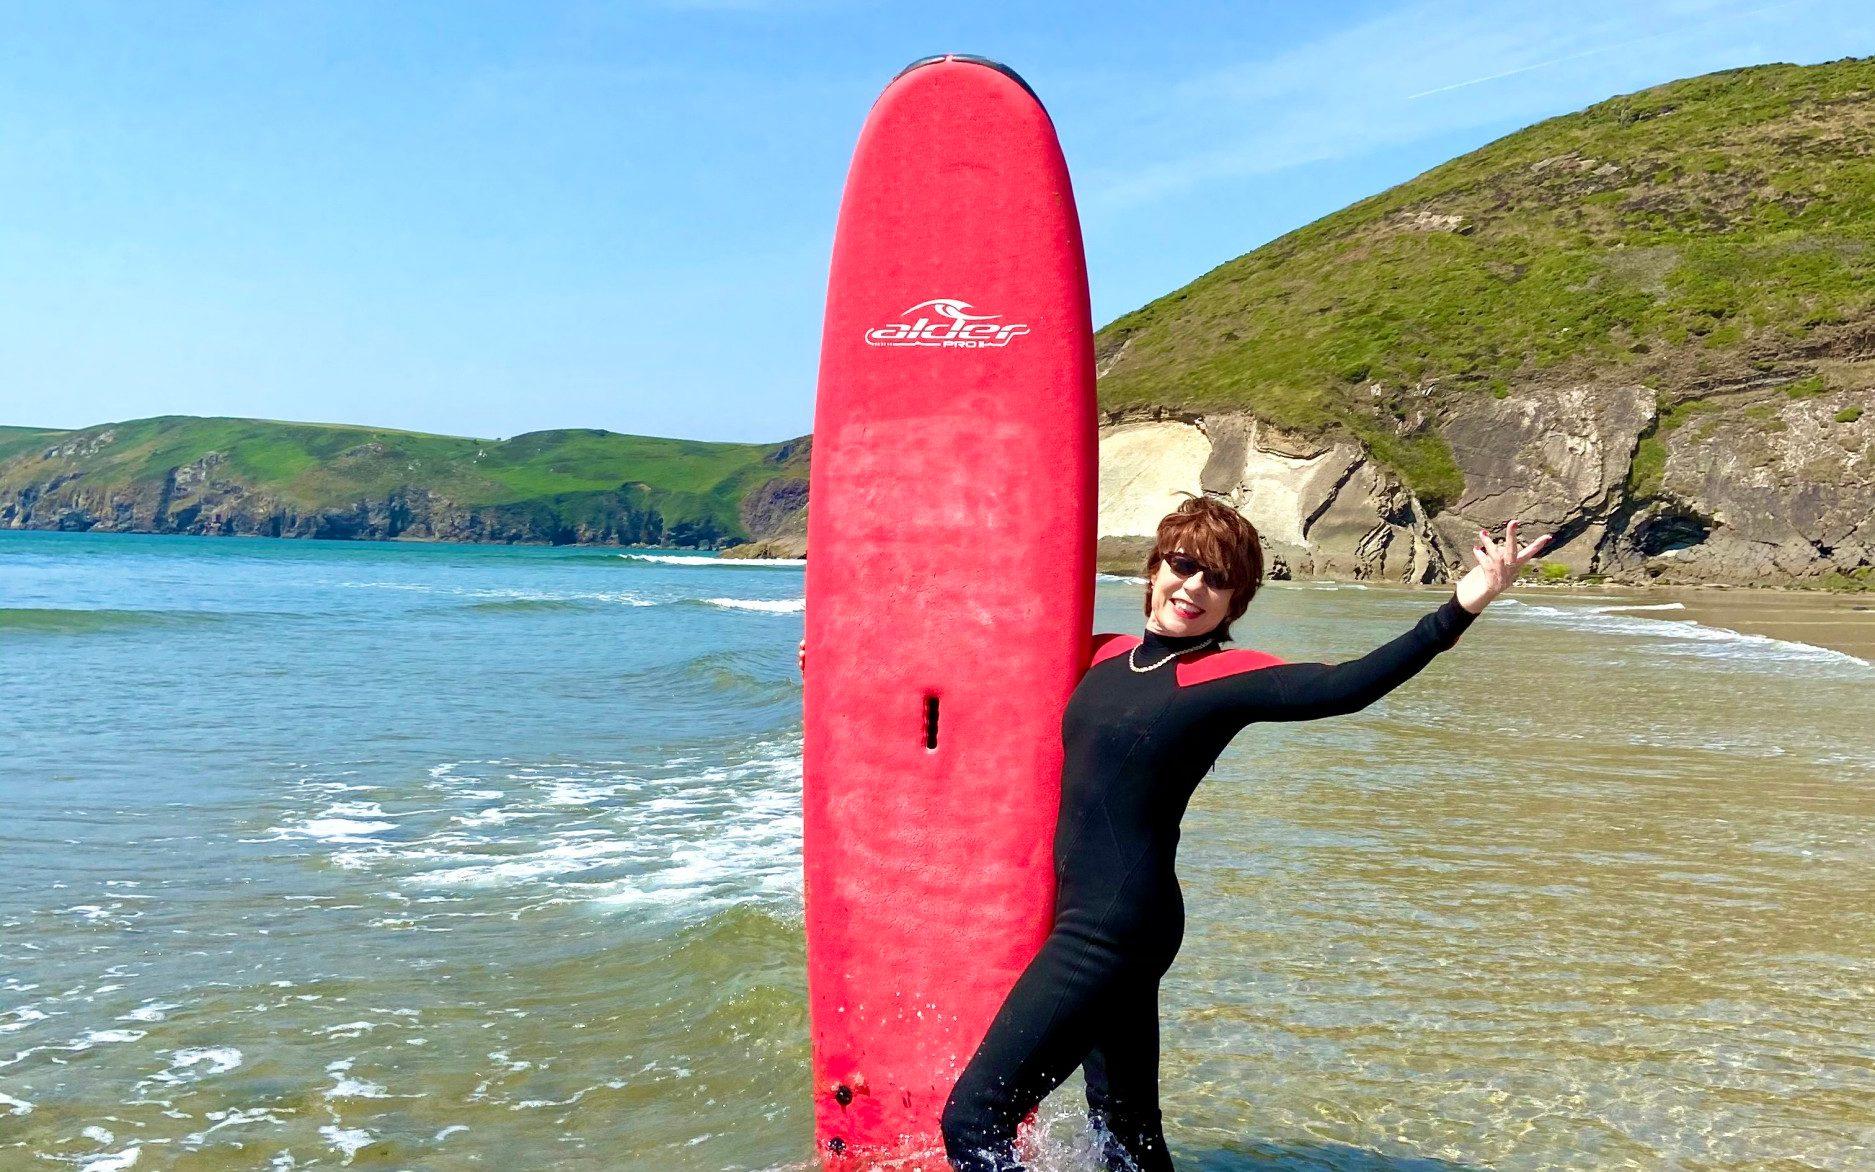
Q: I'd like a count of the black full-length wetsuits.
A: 1